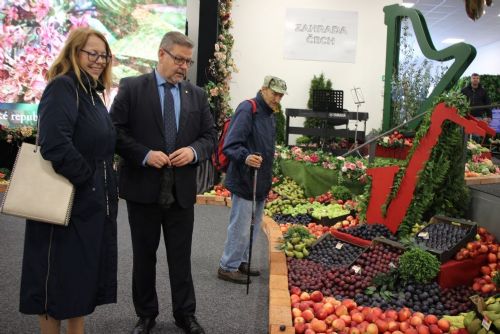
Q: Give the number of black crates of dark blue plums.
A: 2